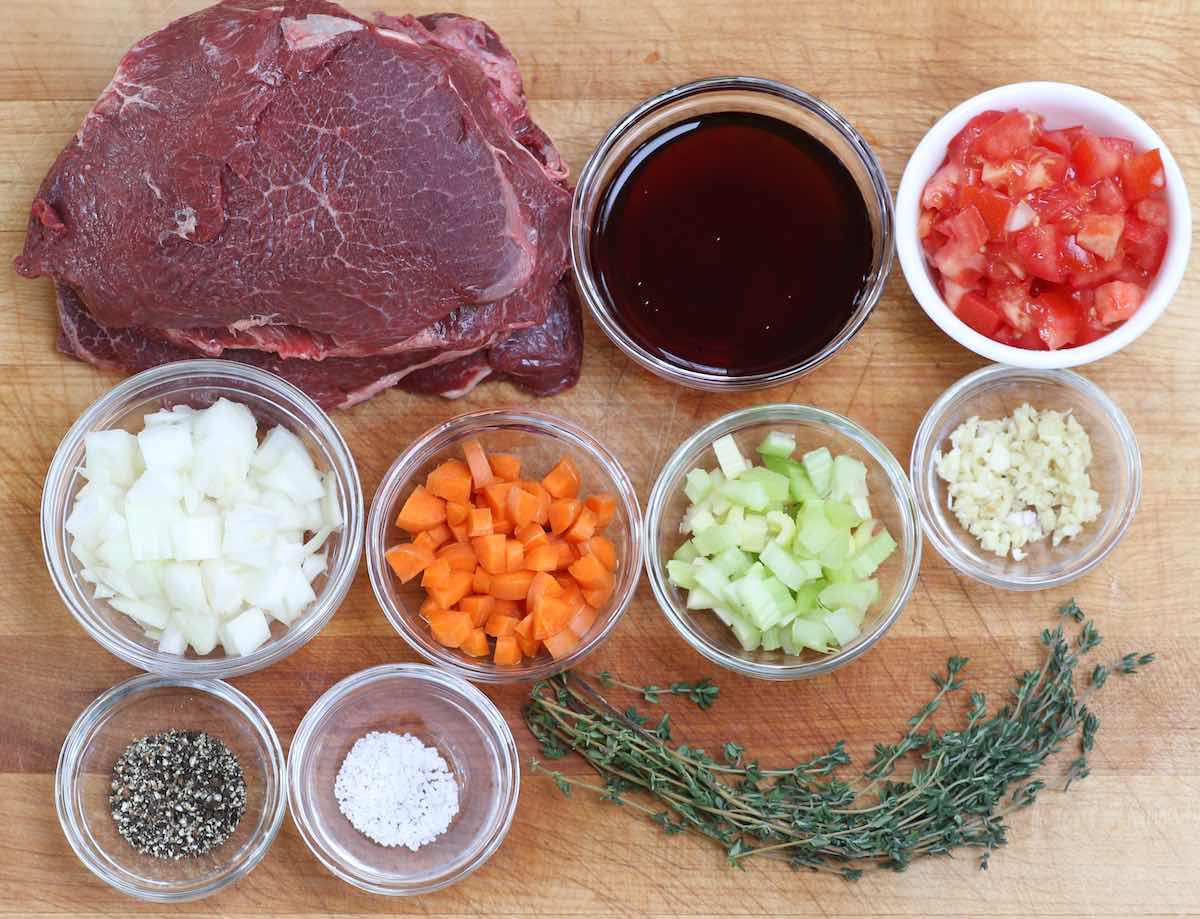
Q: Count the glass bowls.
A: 7